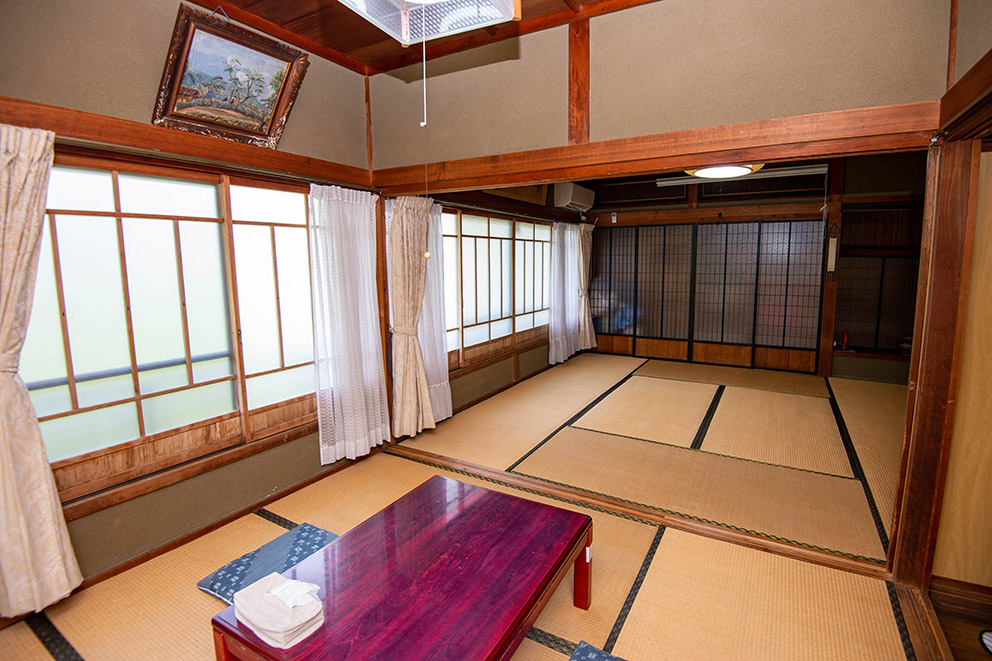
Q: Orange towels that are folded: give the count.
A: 0